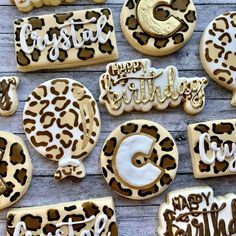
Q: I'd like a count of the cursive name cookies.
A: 3